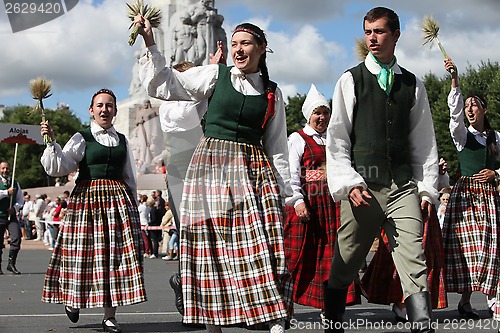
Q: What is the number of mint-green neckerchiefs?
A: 1